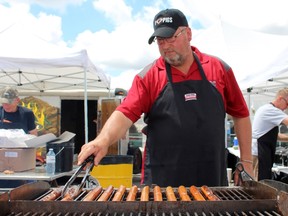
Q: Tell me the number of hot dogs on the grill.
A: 12